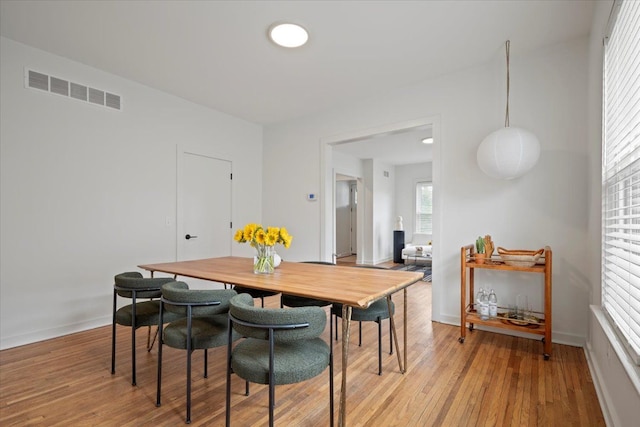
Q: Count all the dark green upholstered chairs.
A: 6